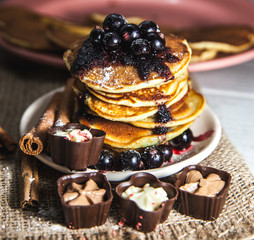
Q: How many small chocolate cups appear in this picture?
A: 4